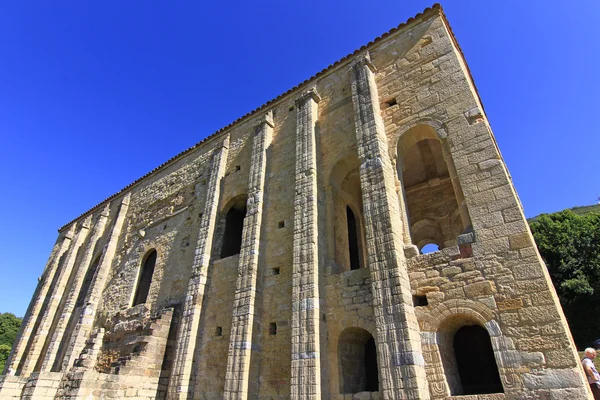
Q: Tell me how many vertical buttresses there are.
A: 8